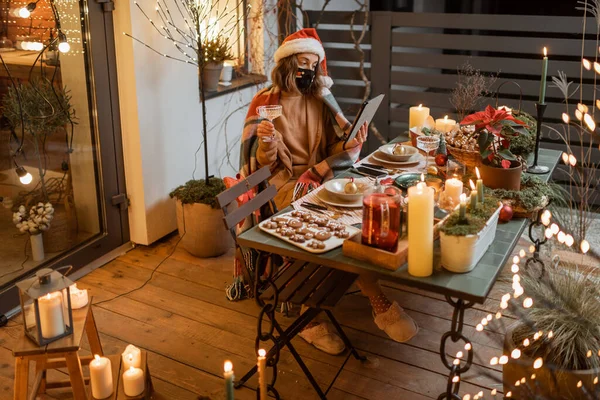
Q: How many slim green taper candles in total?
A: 5